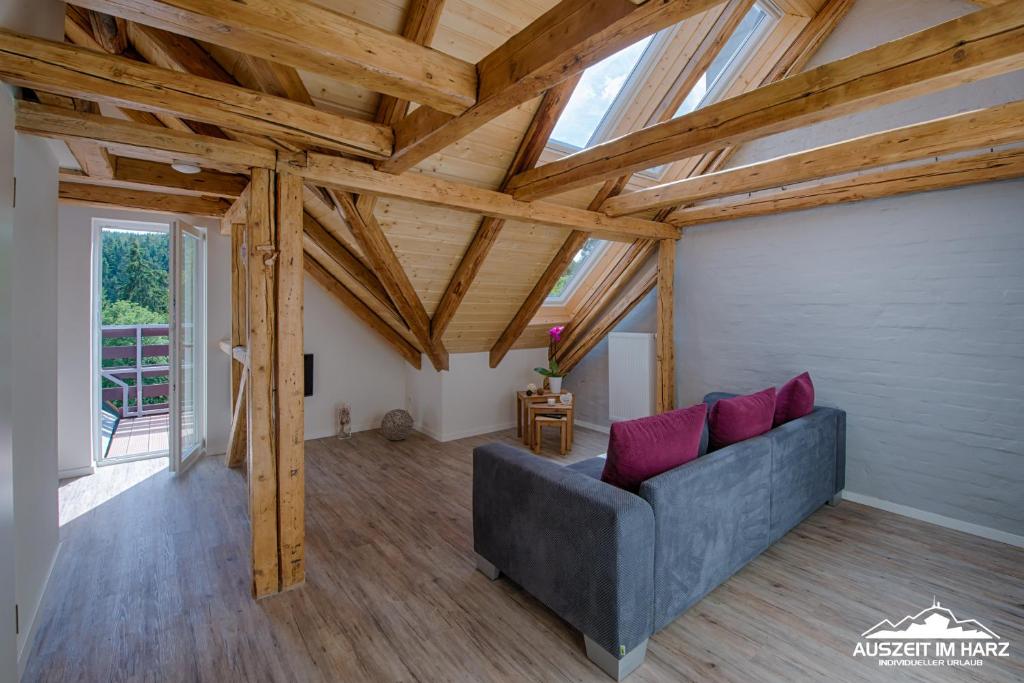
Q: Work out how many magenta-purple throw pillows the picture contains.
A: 3